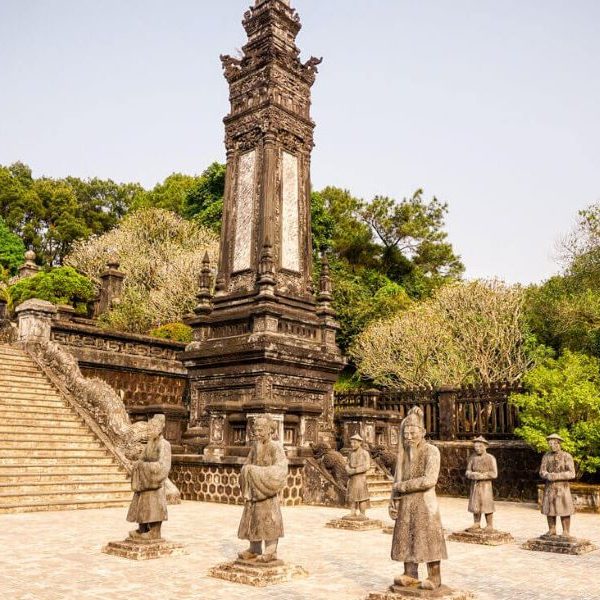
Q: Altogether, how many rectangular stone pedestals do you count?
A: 6